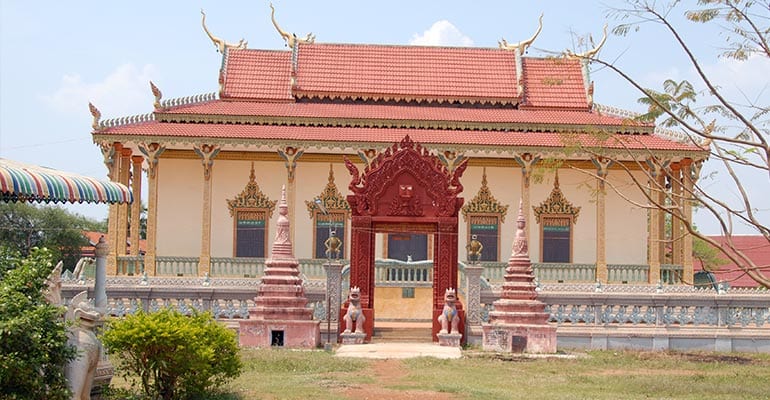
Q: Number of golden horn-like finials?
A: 4